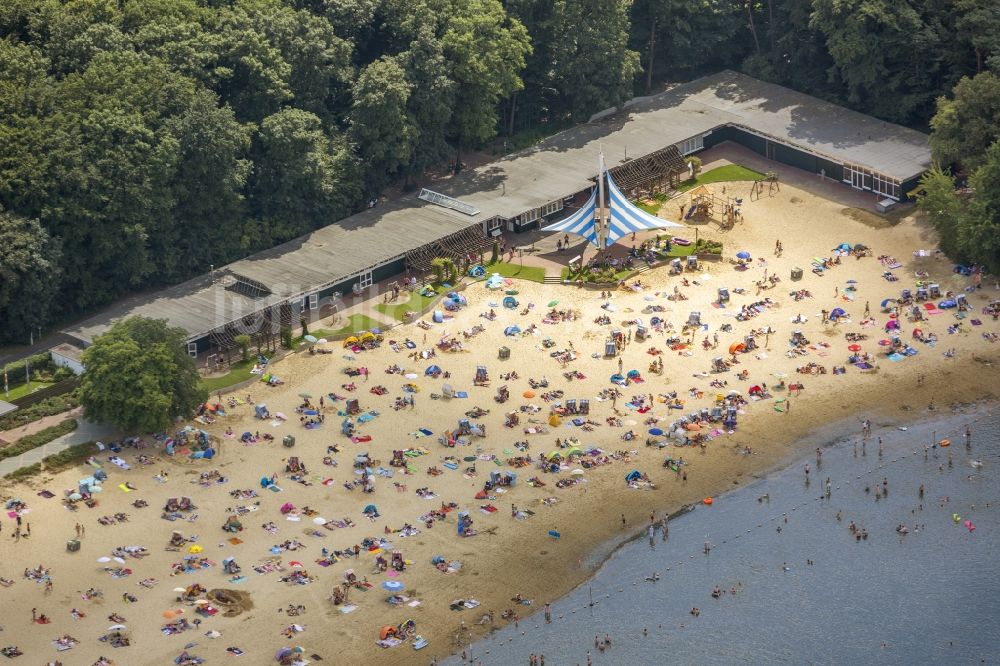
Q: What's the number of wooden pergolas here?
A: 3